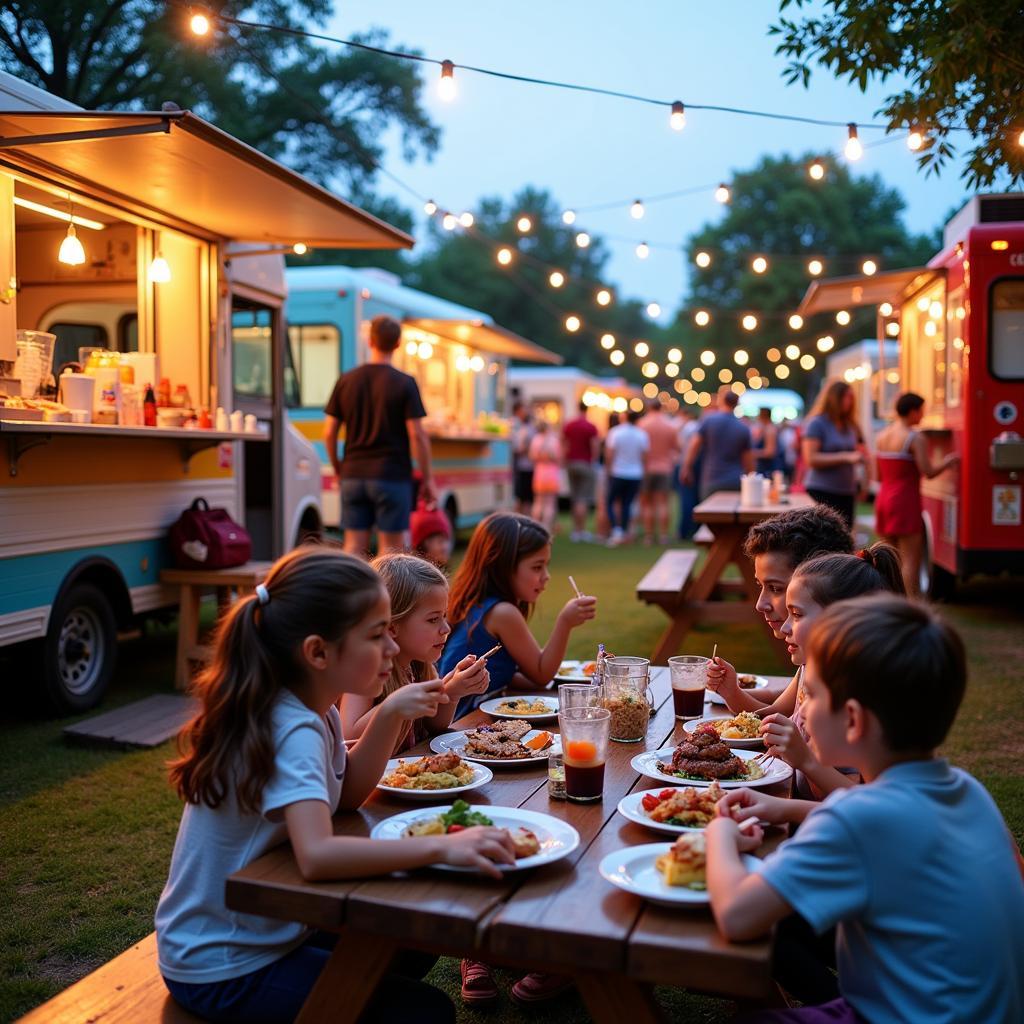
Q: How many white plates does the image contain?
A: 10